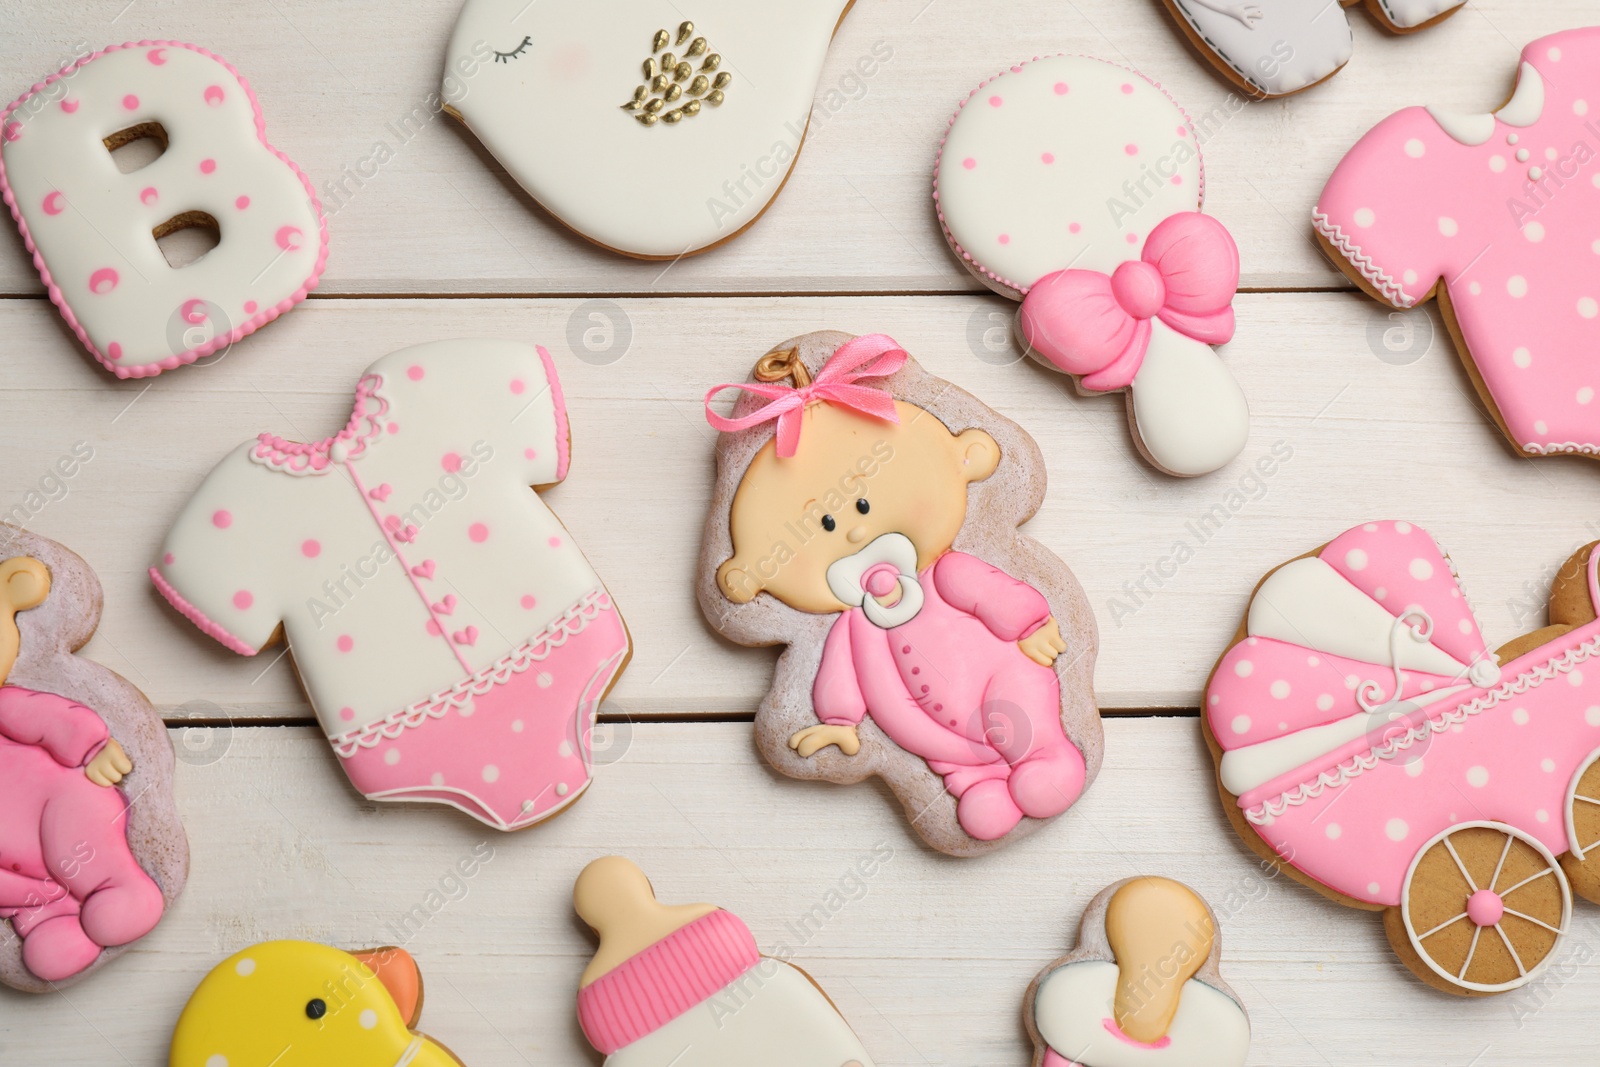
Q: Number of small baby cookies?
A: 2